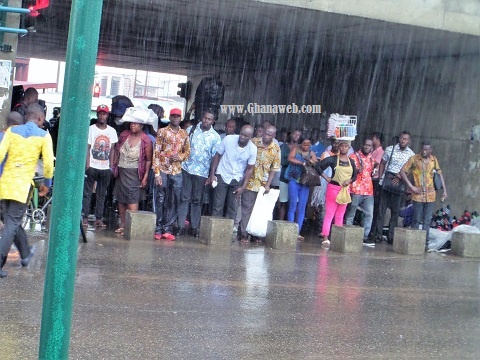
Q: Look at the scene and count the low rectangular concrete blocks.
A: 6